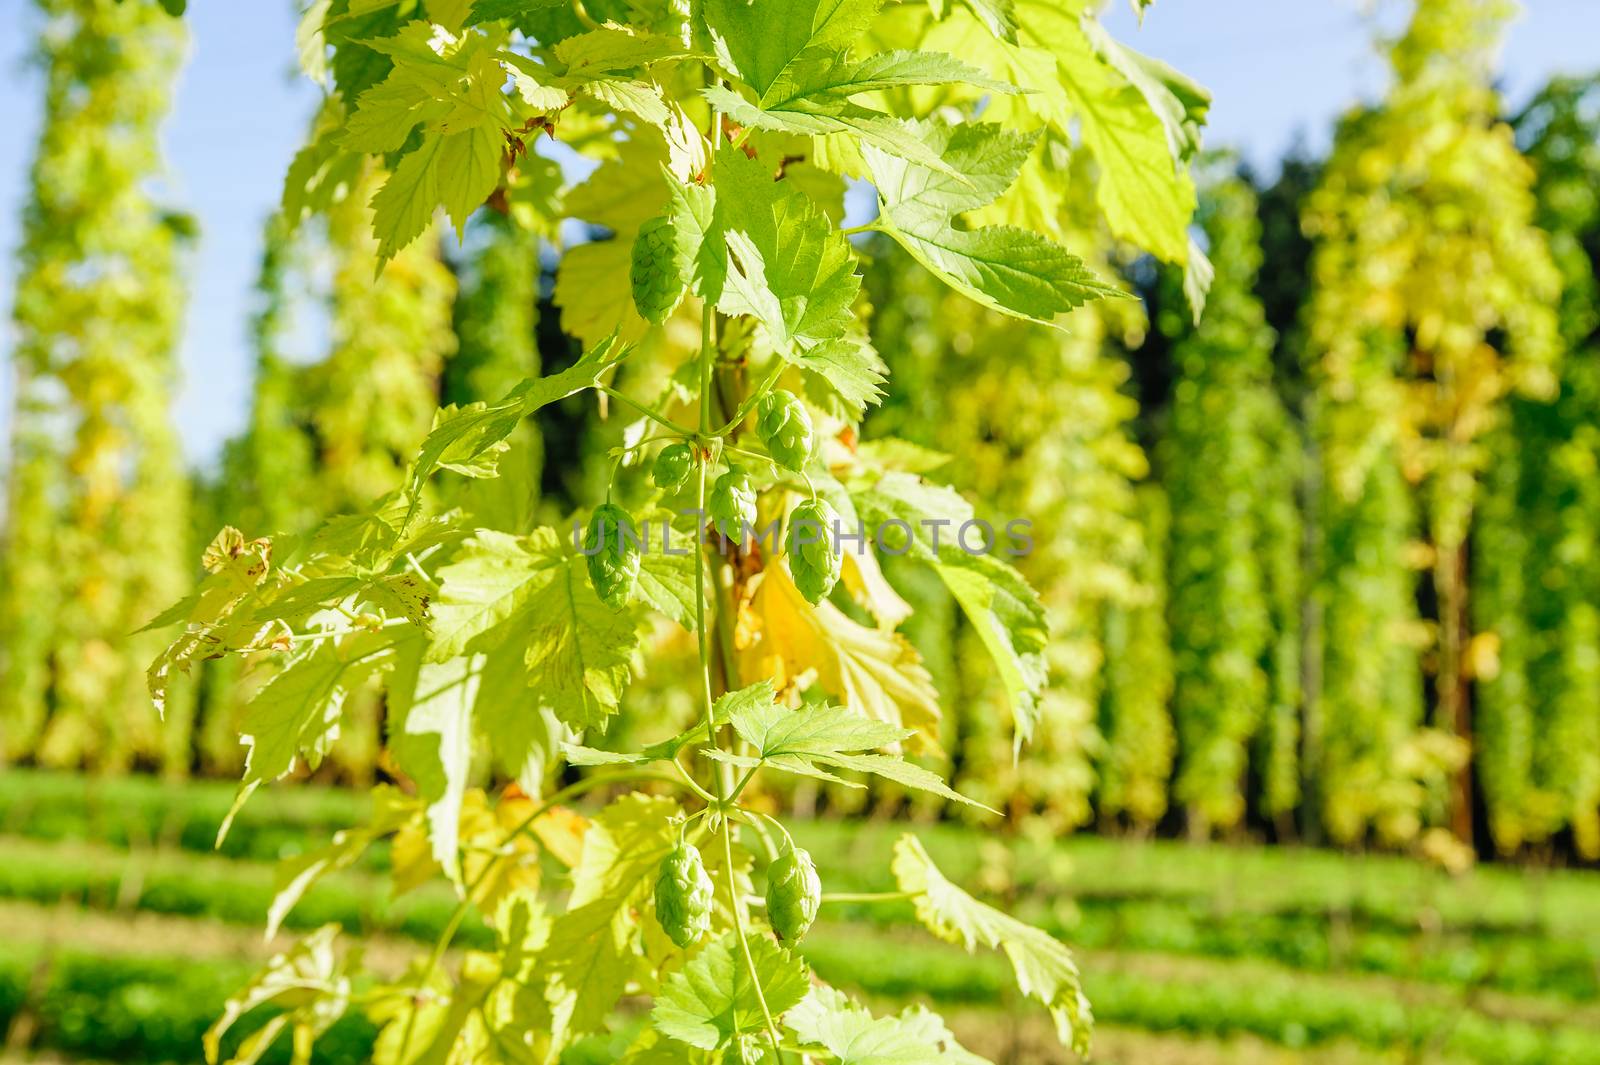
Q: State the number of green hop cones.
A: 8